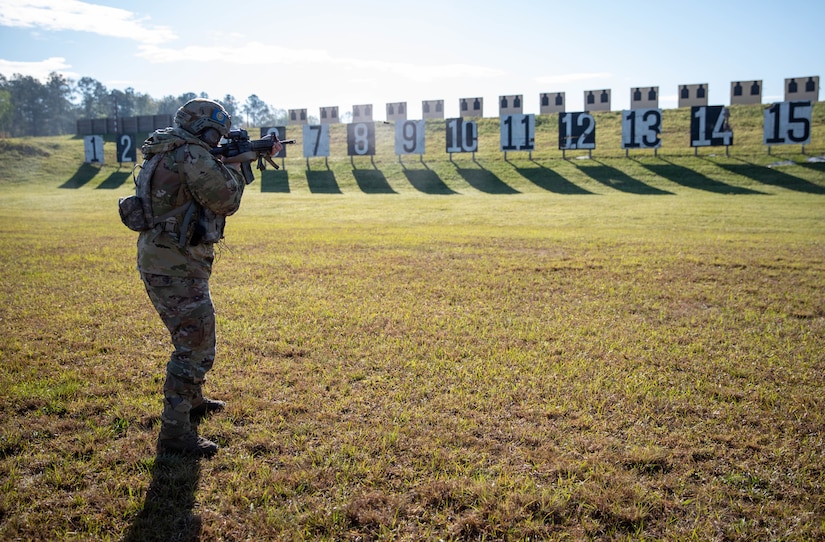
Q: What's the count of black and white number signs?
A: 12